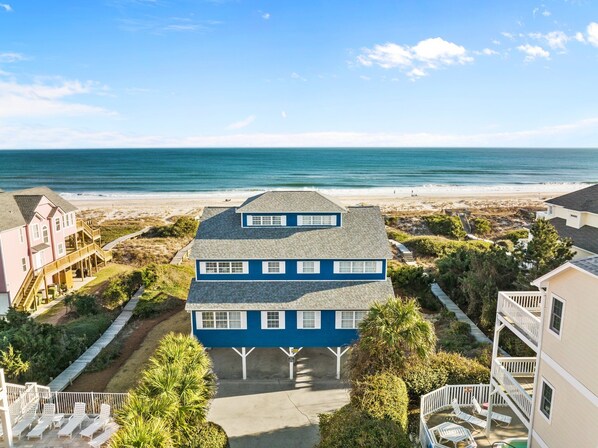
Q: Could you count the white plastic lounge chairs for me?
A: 7